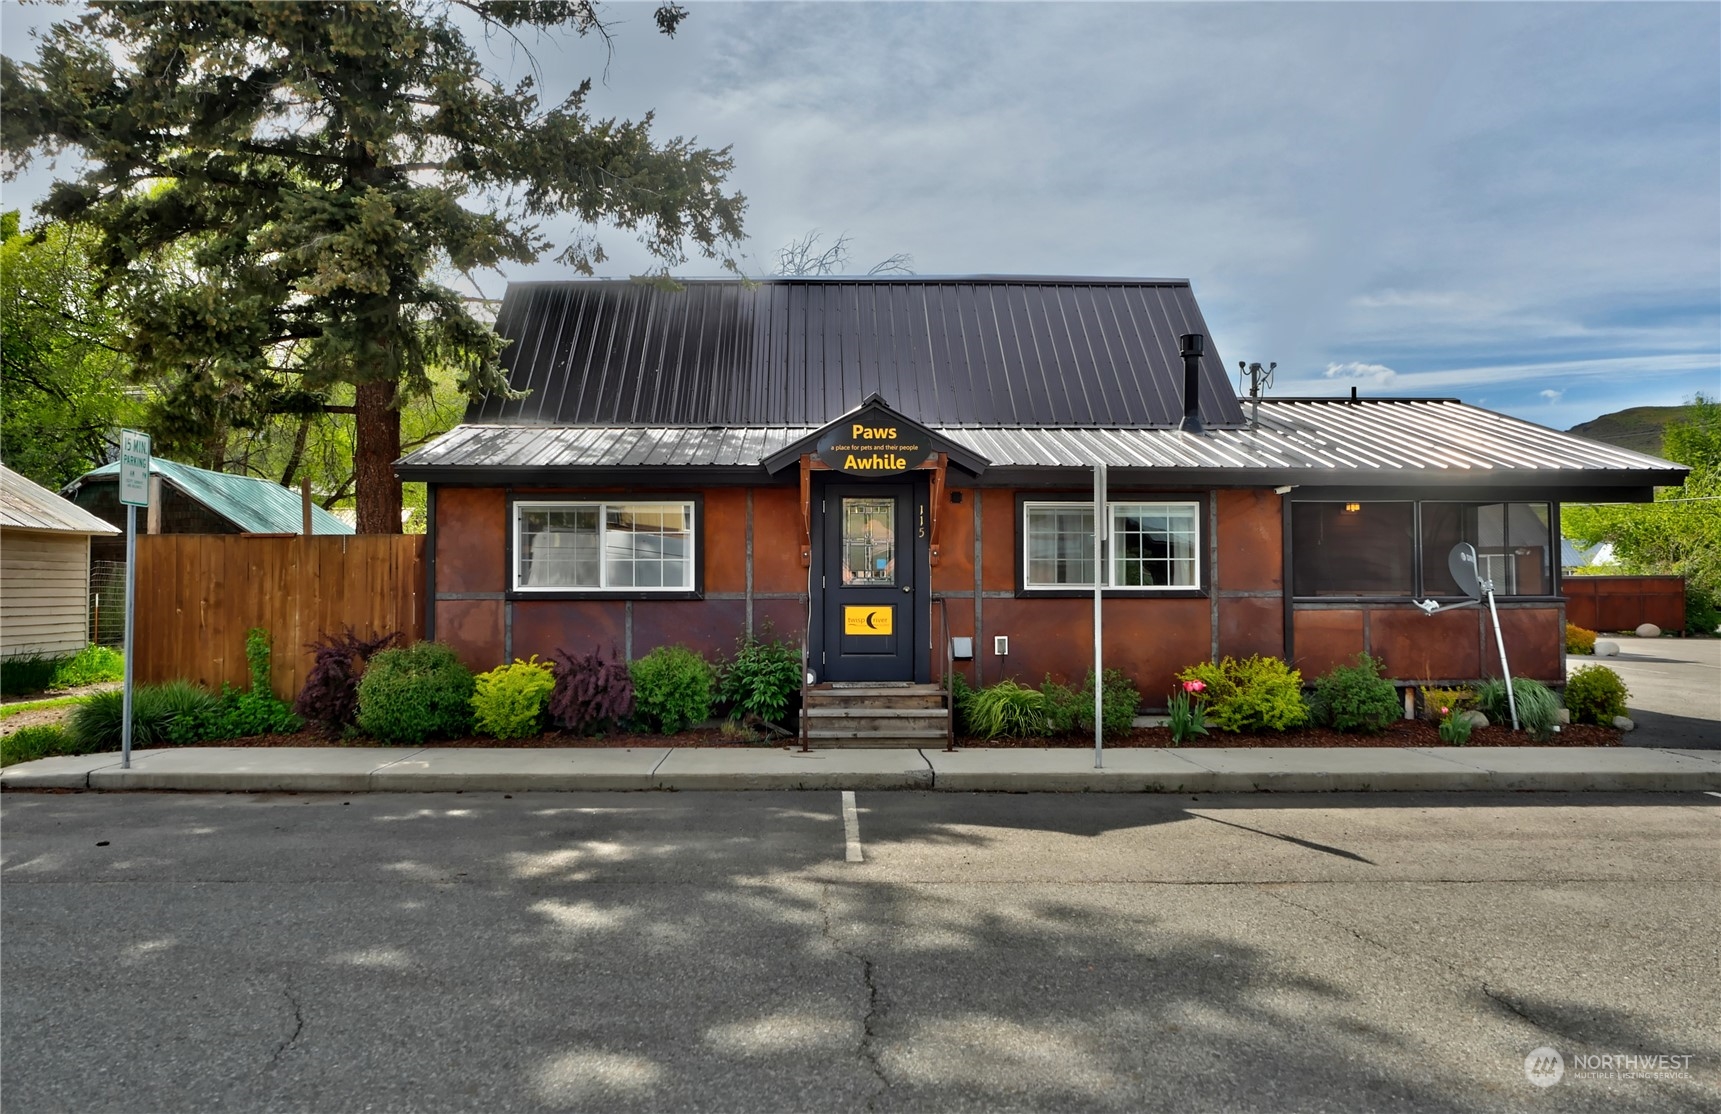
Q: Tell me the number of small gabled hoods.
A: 1